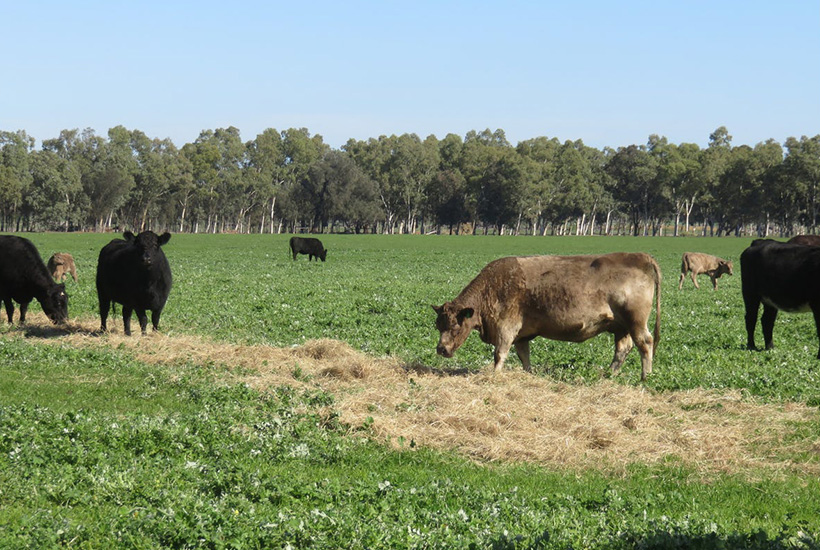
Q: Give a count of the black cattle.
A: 4